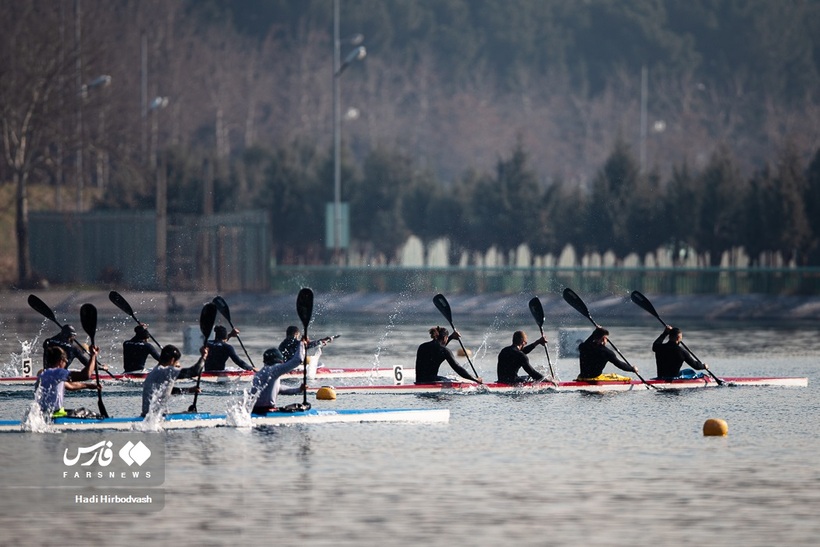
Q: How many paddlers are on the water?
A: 11